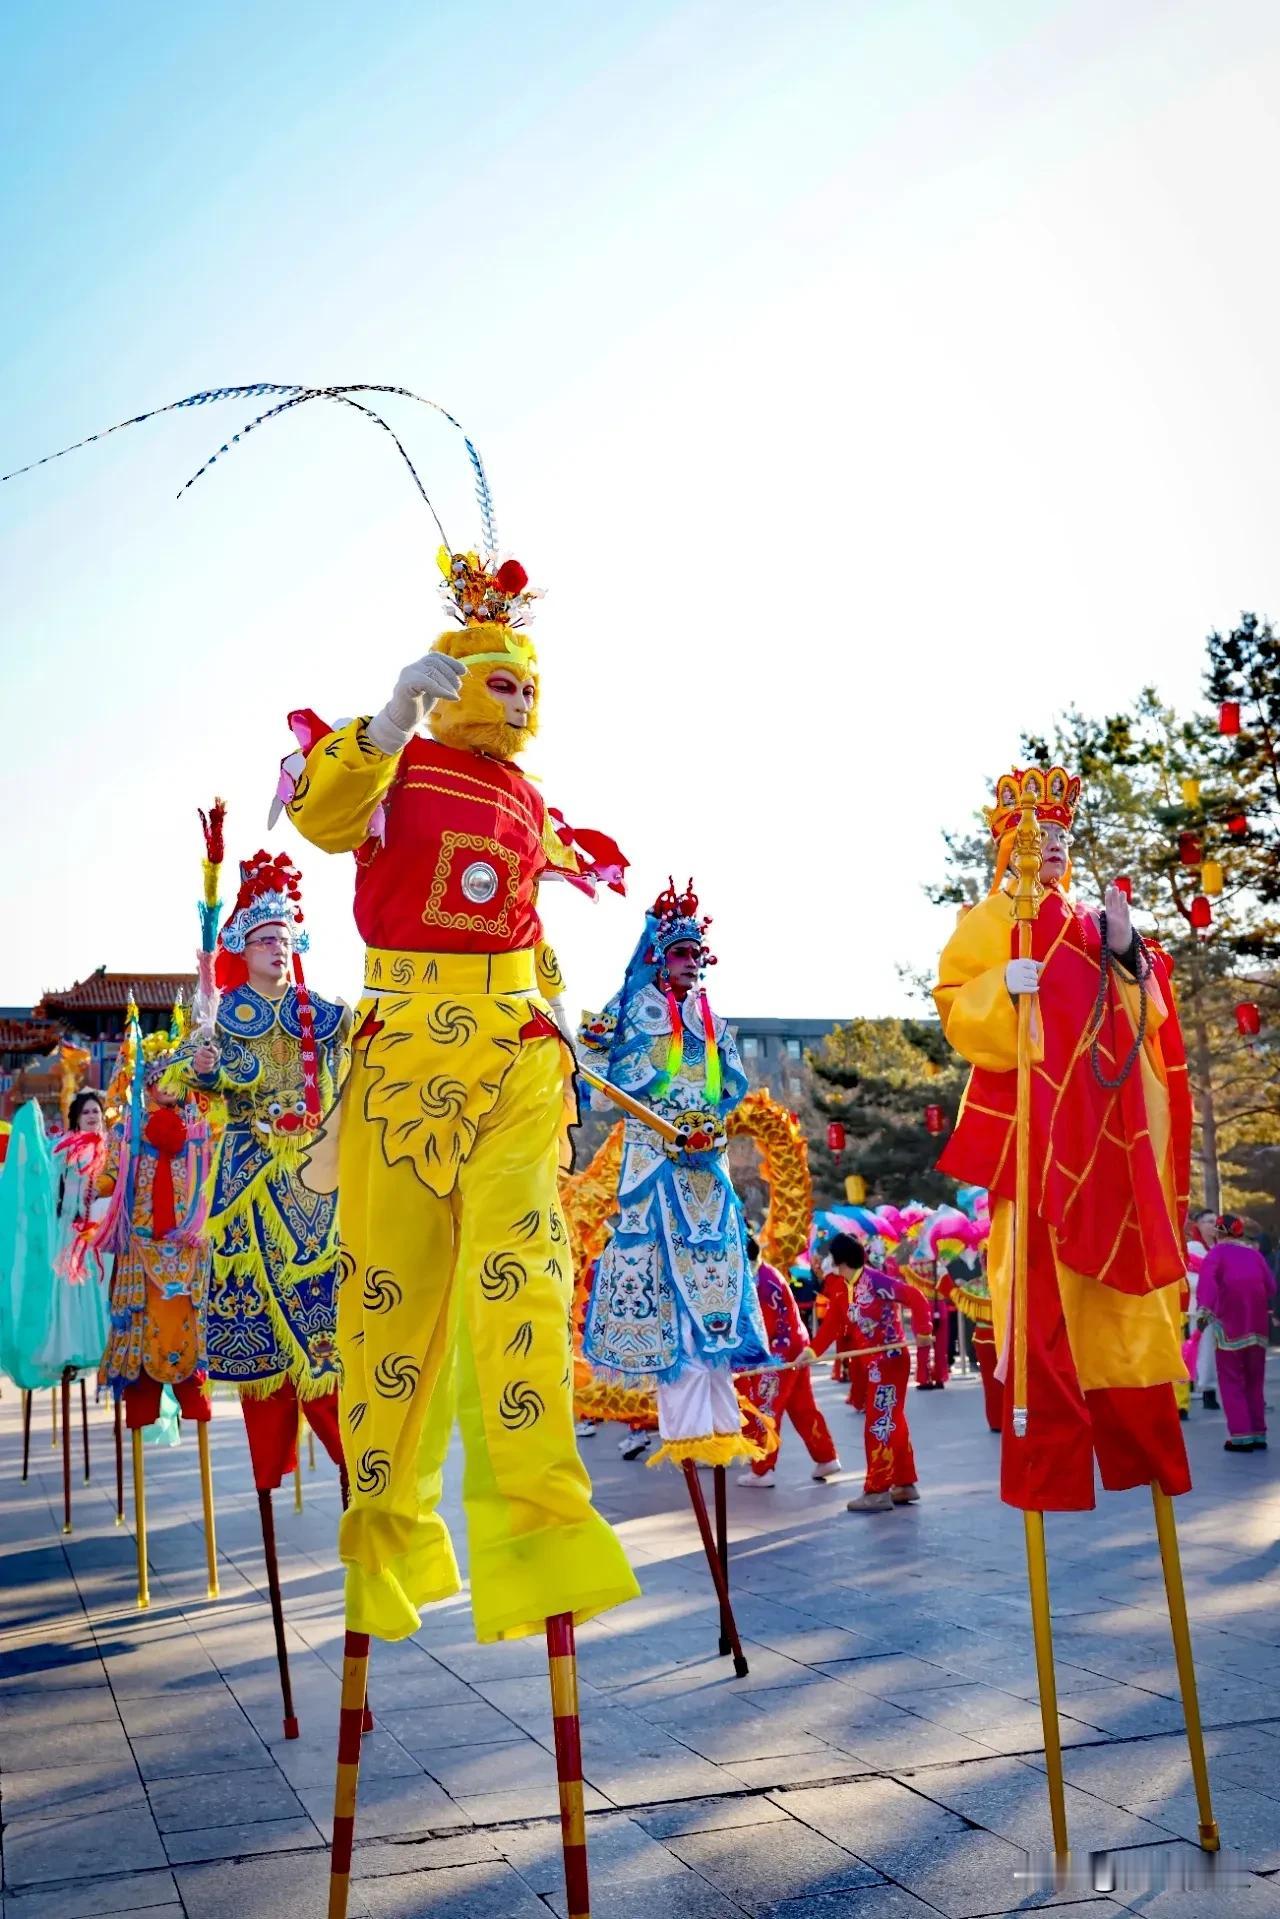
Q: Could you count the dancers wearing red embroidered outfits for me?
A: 2